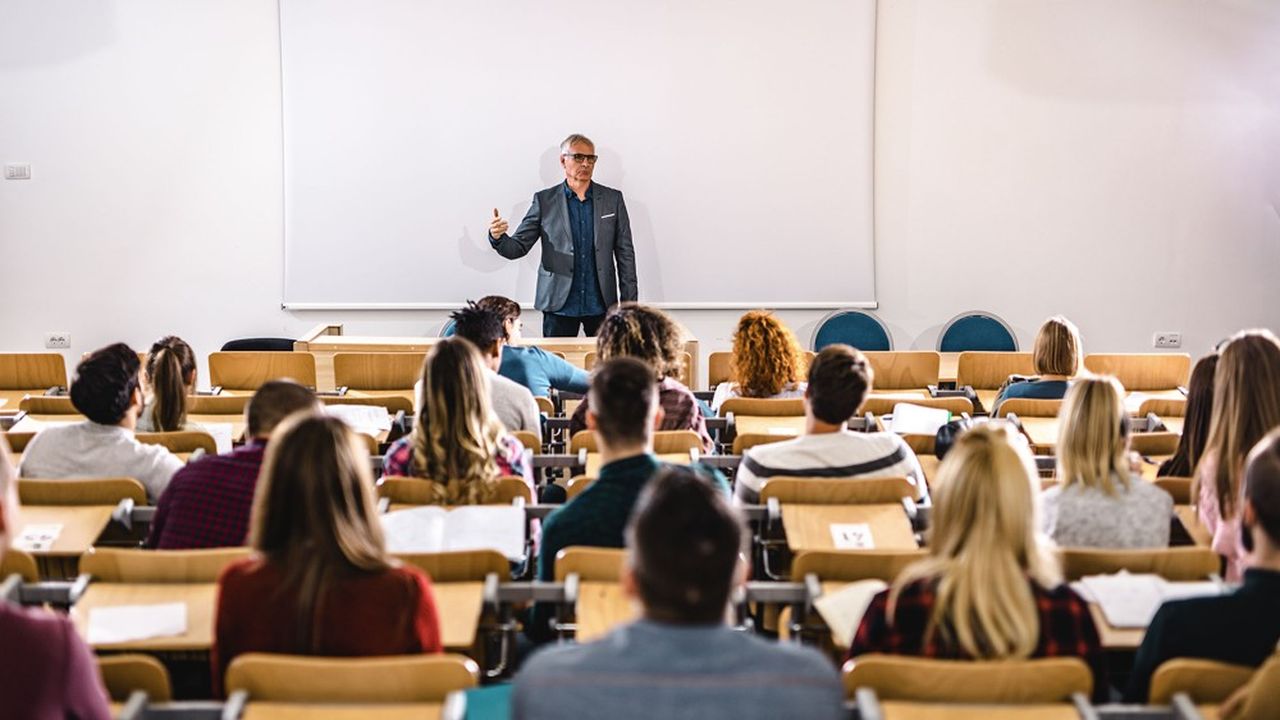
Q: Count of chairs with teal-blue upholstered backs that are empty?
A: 2